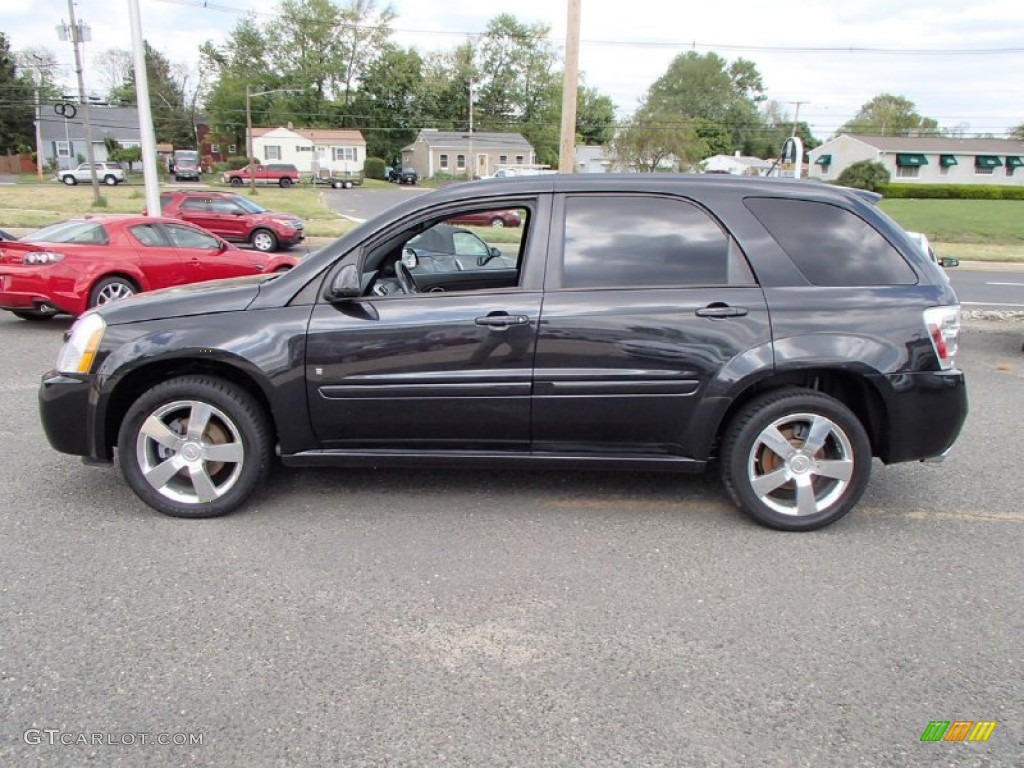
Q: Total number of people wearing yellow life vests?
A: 0